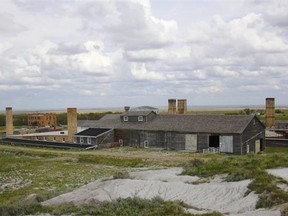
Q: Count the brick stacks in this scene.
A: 5